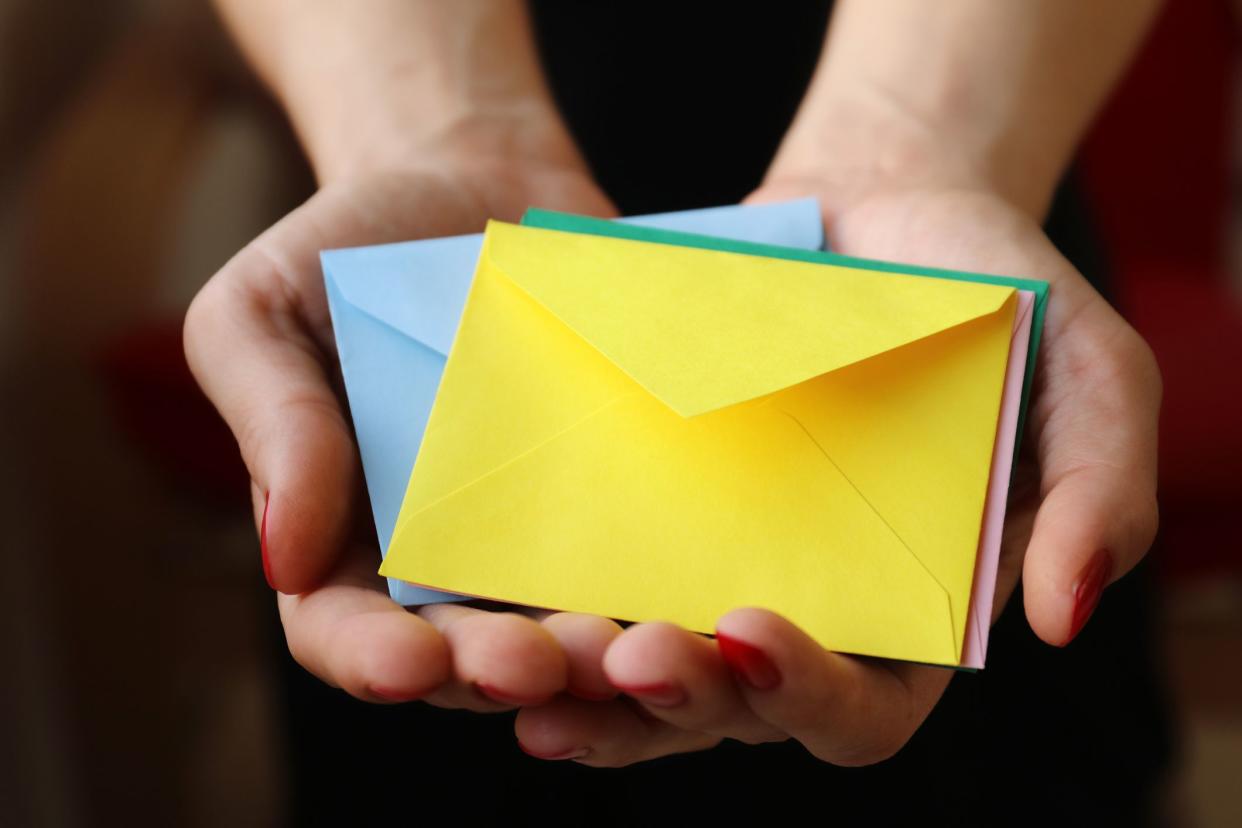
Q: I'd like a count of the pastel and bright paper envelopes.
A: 4